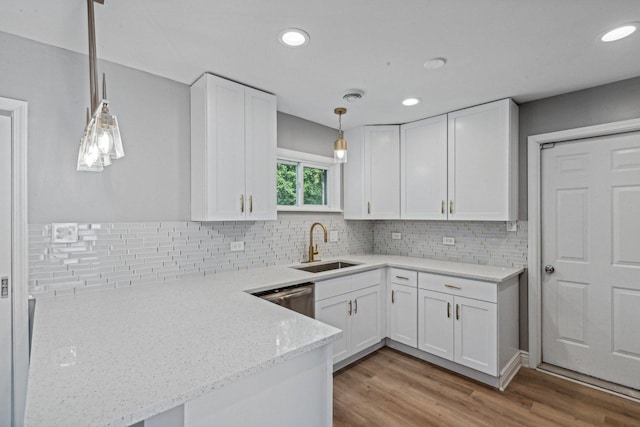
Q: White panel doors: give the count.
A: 1